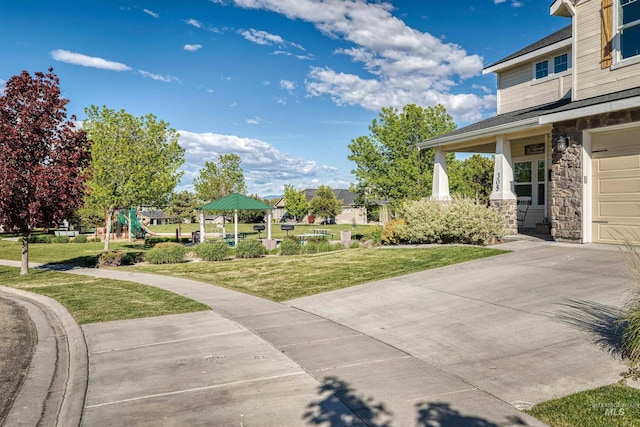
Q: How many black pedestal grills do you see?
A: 2